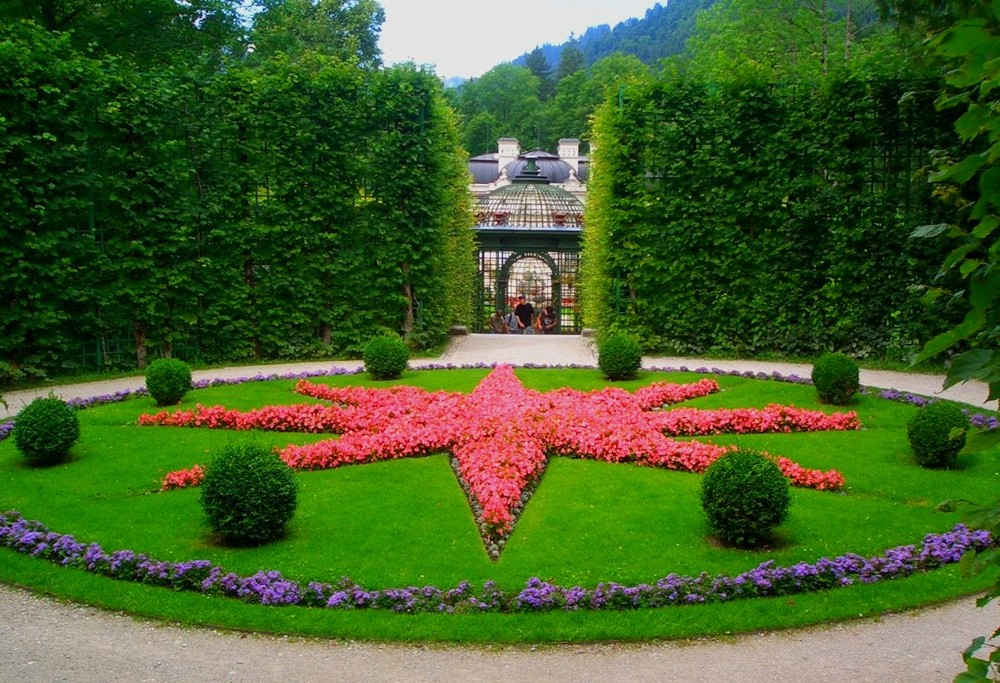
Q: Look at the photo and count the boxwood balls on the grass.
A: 8